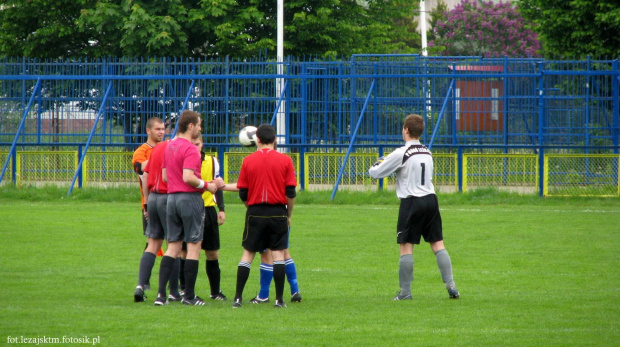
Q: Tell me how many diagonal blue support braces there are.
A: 6